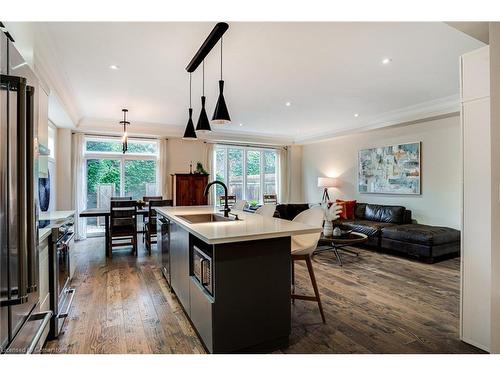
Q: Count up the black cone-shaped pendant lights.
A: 3